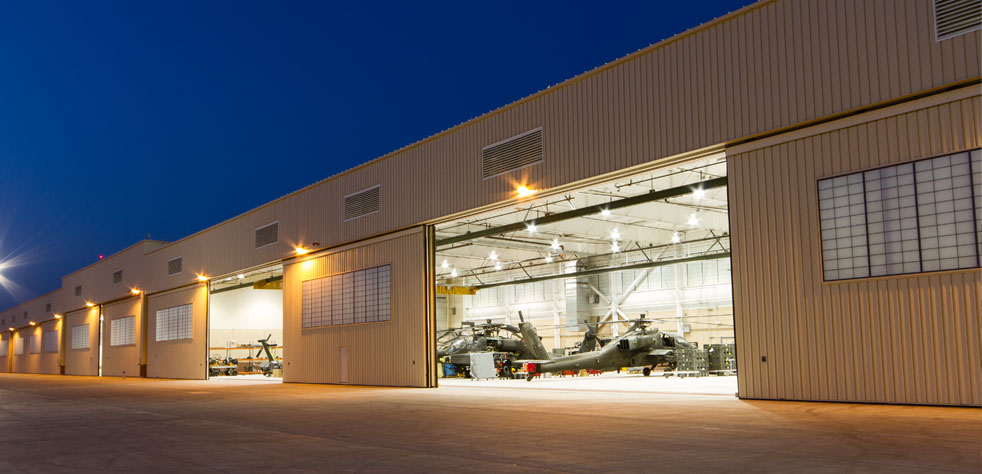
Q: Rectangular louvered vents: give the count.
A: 11